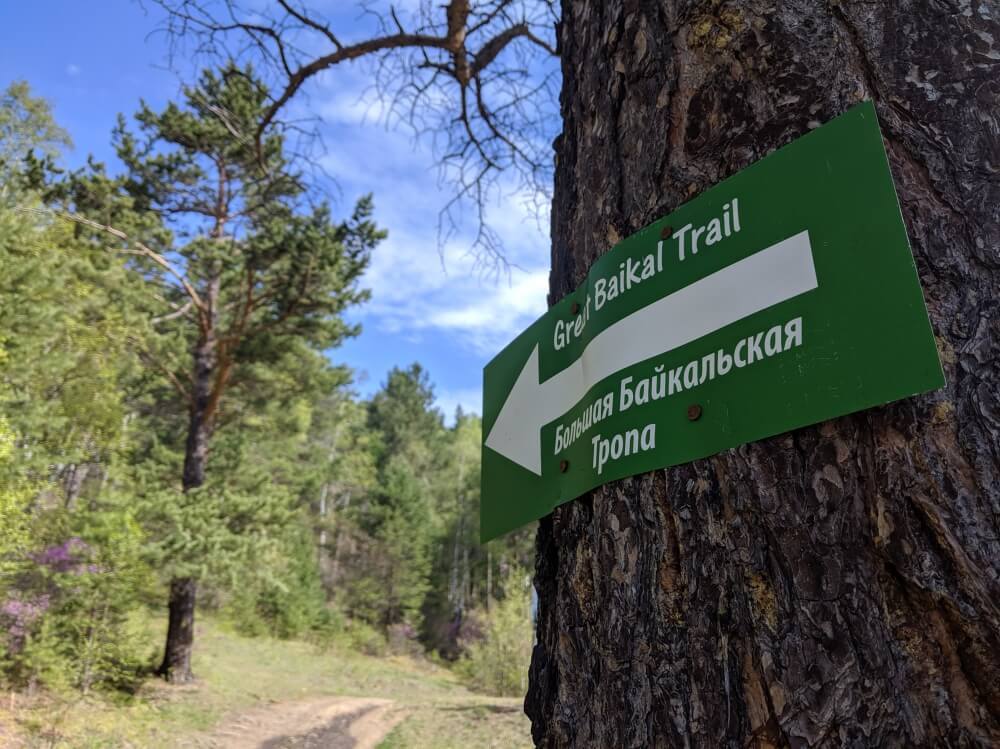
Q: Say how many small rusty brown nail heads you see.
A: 4